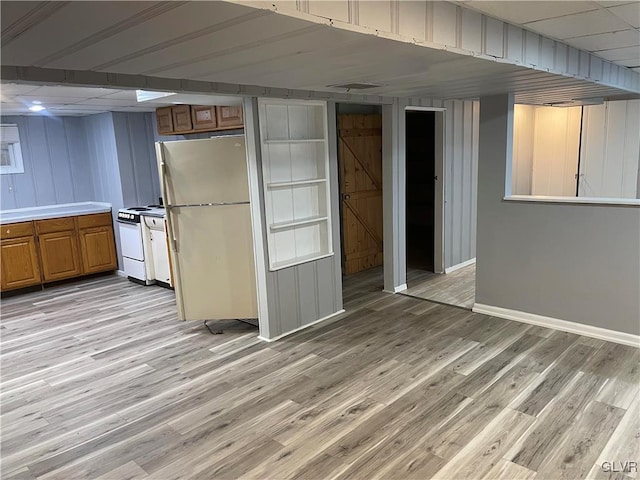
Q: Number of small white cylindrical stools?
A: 0